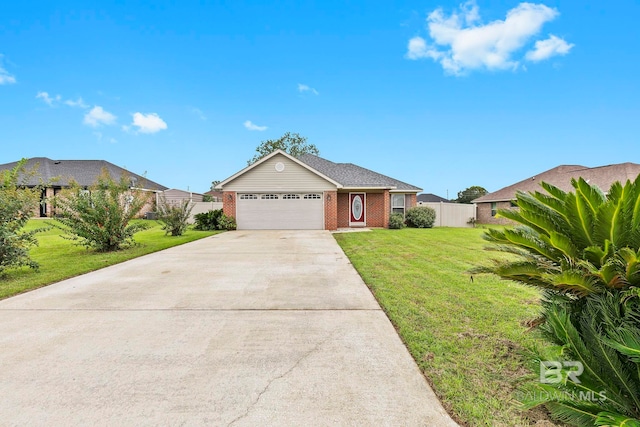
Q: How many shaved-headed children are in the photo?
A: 0